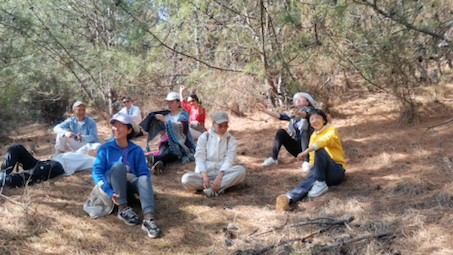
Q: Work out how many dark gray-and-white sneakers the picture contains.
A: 2